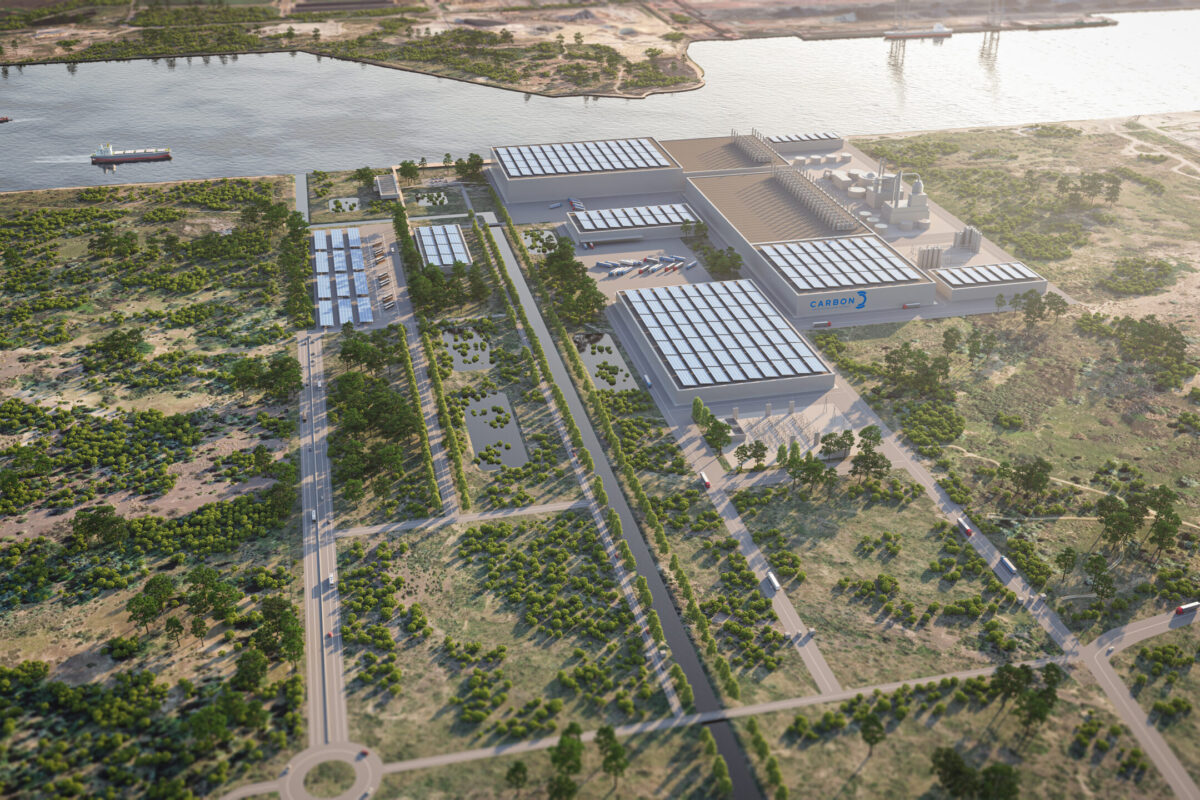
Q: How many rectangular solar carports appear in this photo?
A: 12